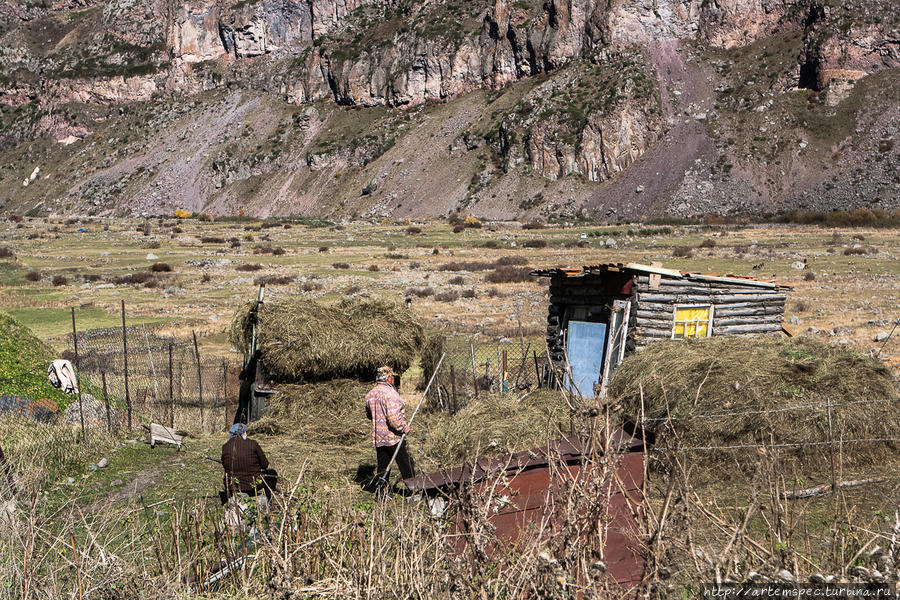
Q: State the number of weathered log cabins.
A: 1